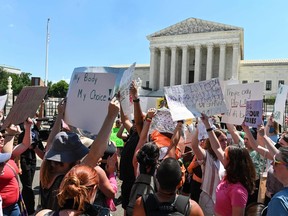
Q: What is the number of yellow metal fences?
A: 0